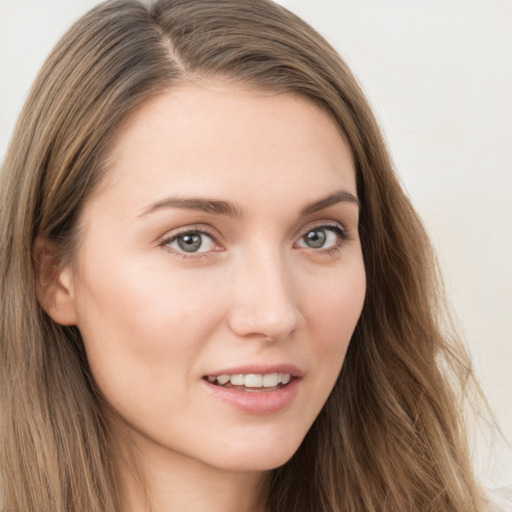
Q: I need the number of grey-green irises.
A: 2